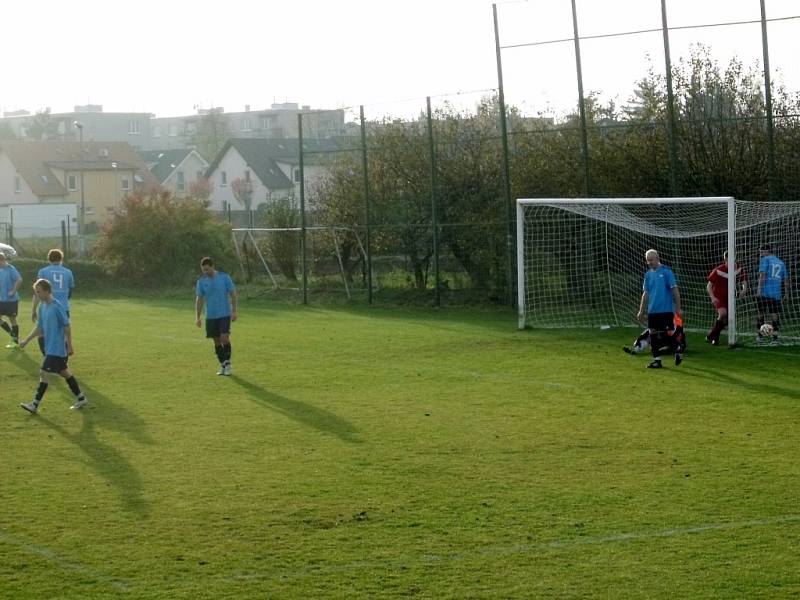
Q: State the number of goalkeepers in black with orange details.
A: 1